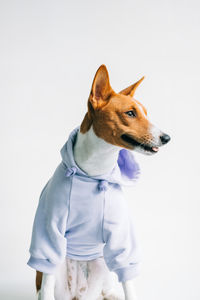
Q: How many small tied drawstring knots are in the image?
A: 2